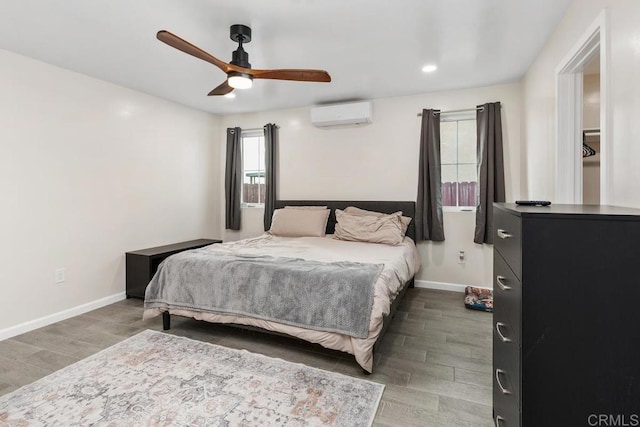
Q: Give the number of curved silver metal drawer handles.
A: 5